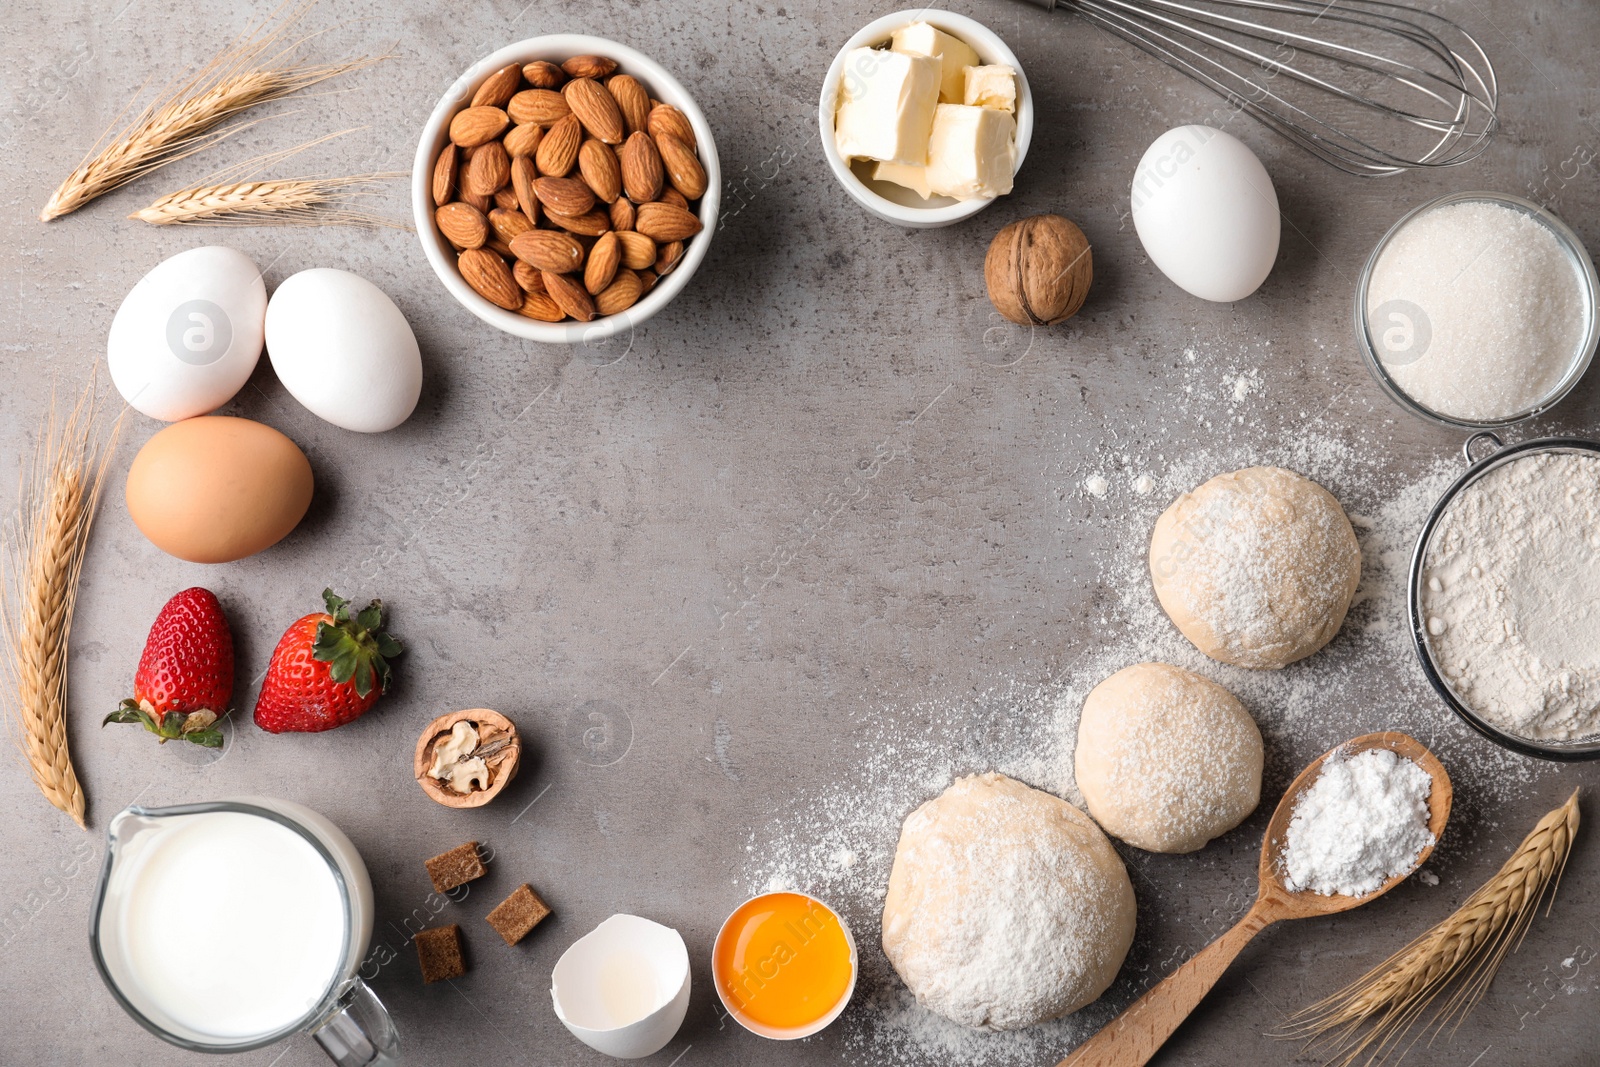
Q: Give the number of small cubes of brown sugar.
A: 3